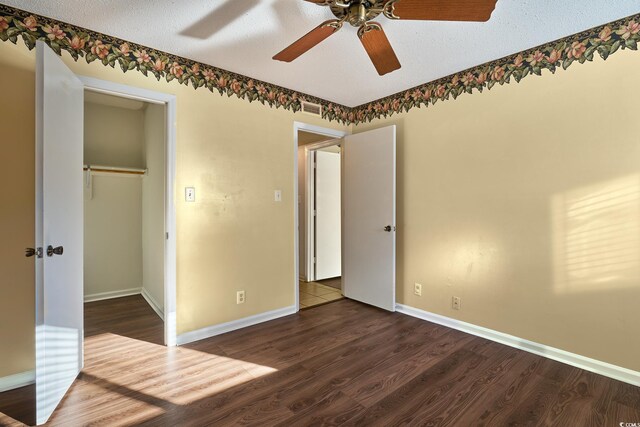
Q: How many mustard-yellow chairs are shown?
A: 0